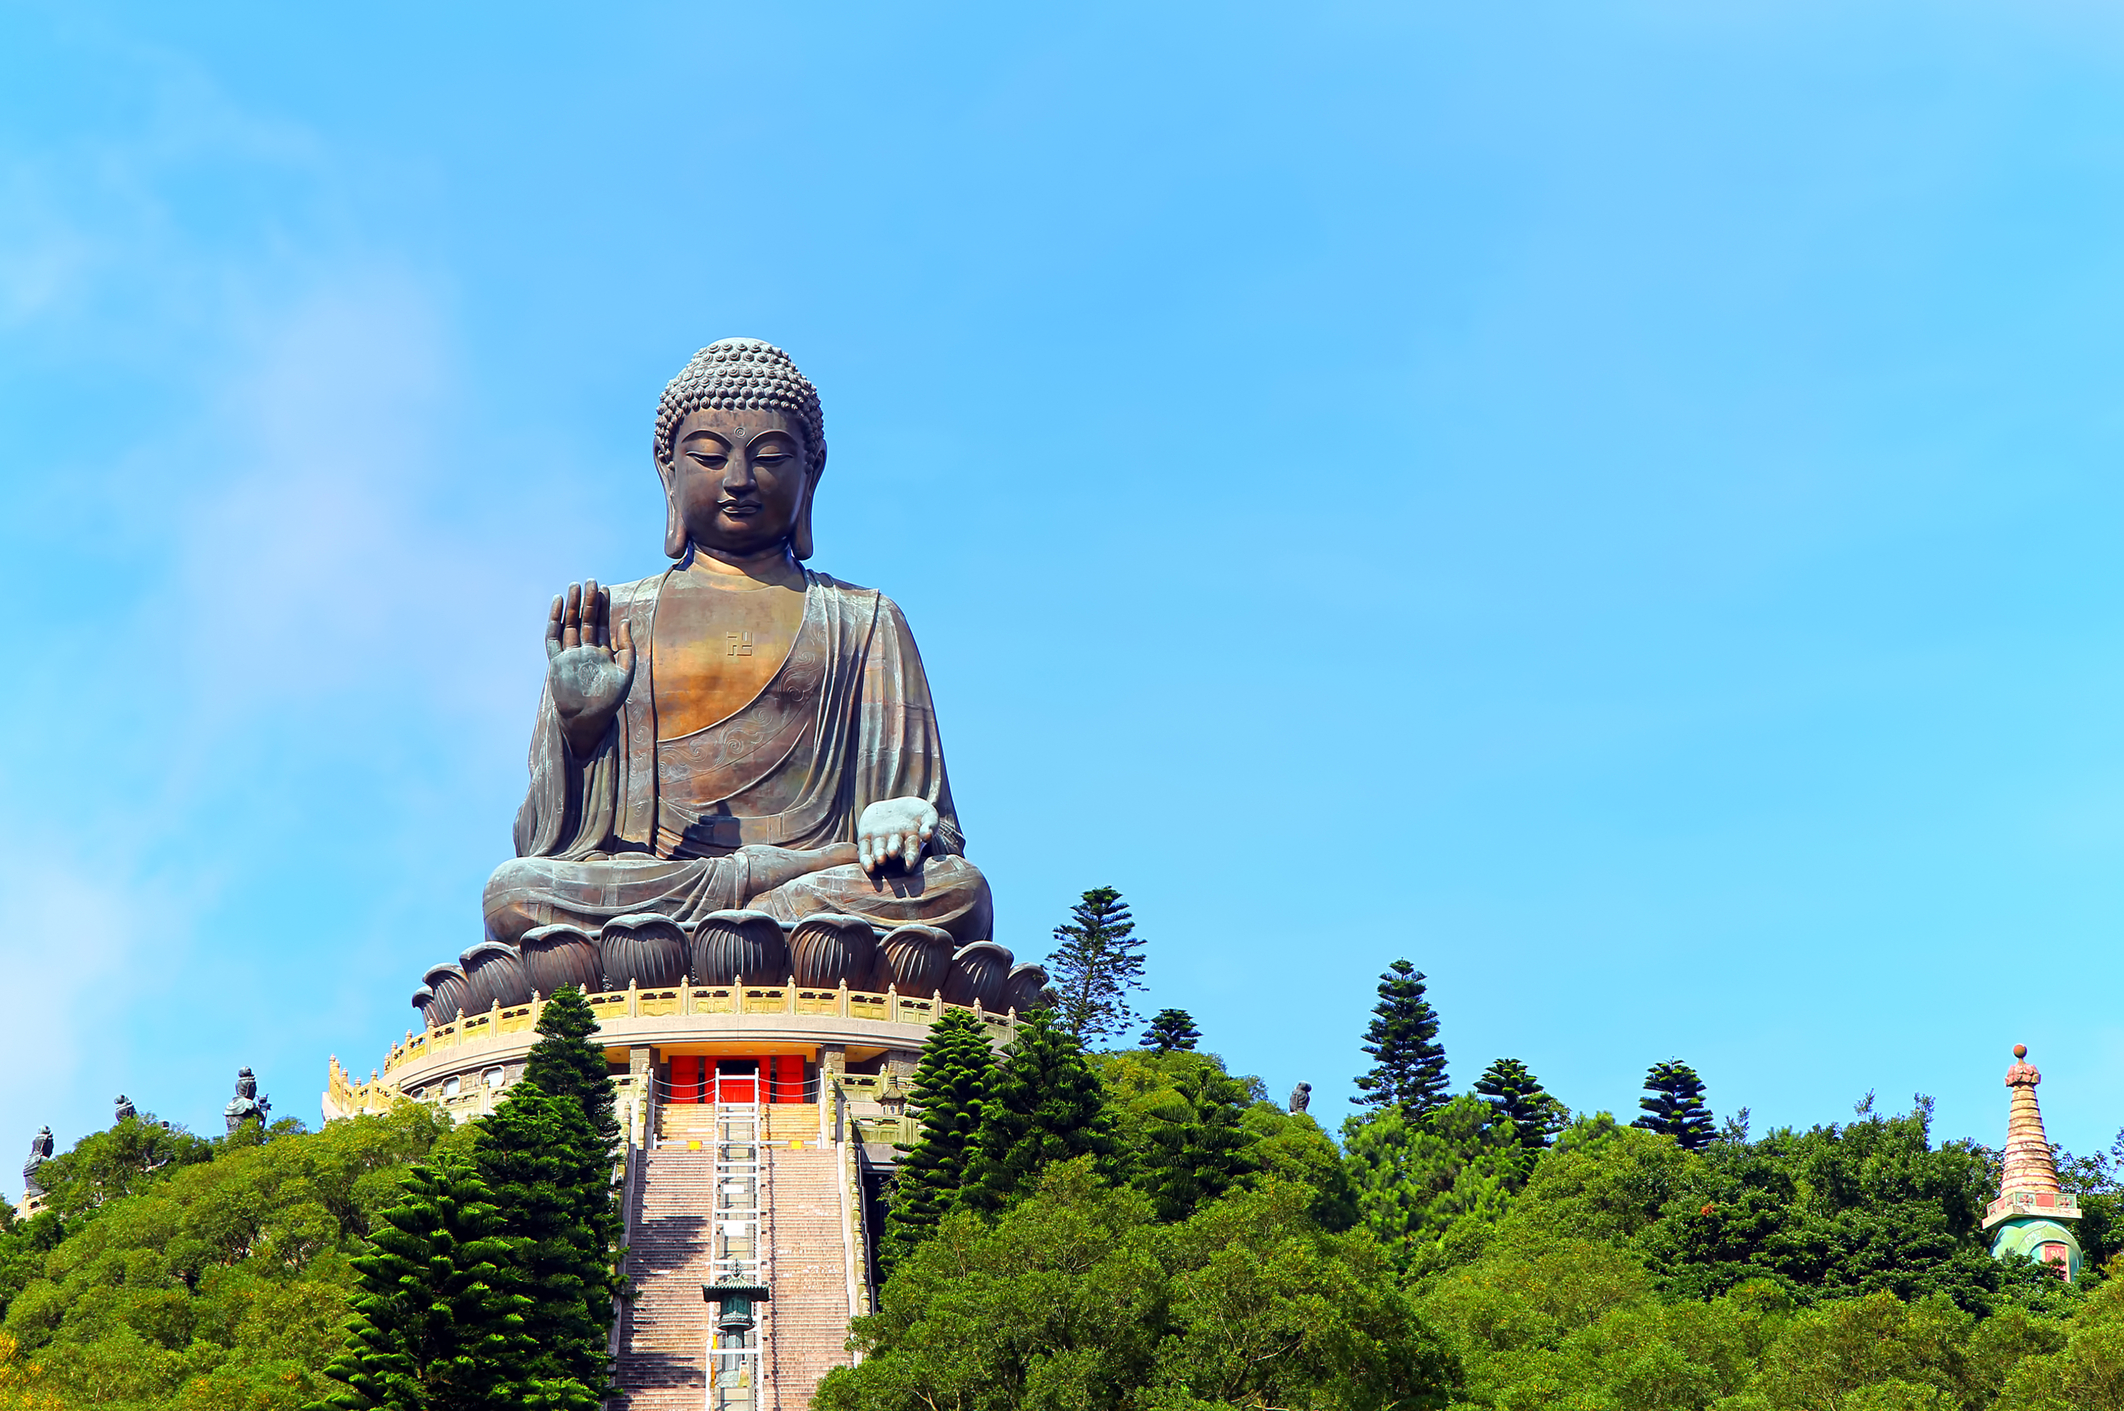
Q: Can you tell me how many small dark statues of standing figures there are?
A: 4